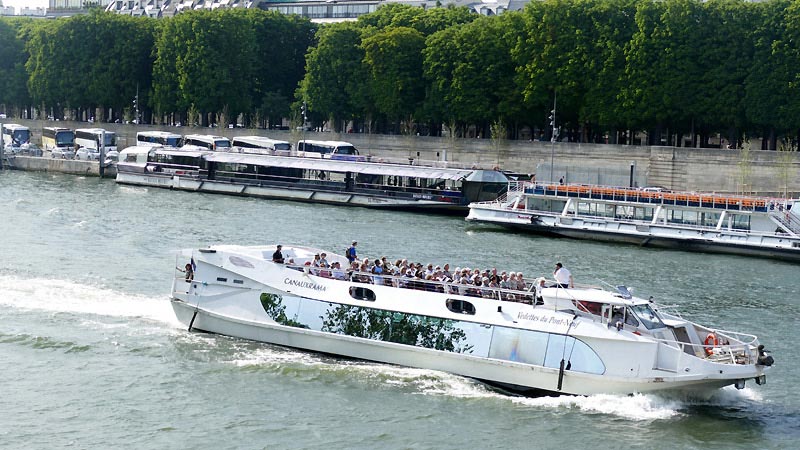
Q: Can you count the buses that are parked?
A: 7